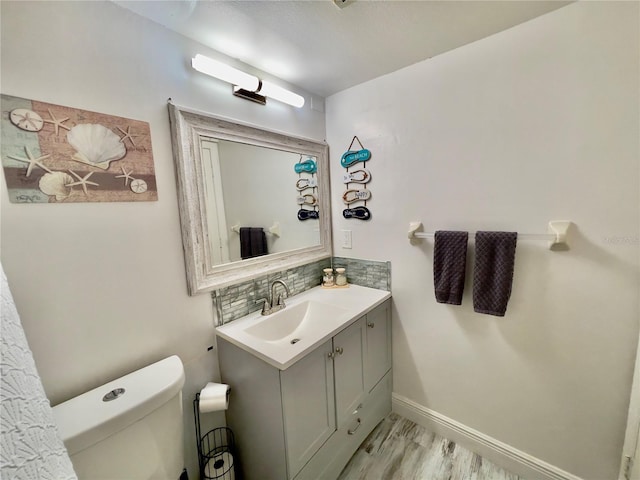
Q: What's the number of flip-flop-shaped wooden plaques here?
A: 4